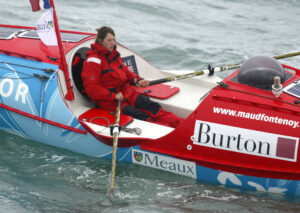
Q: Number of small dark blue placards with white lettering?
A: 1